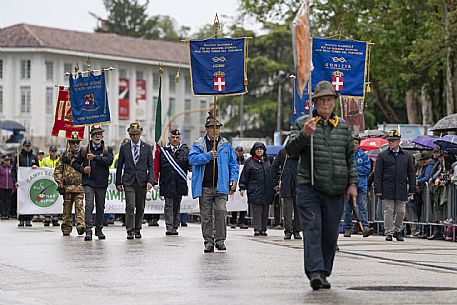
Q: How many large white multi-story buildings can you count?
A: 1